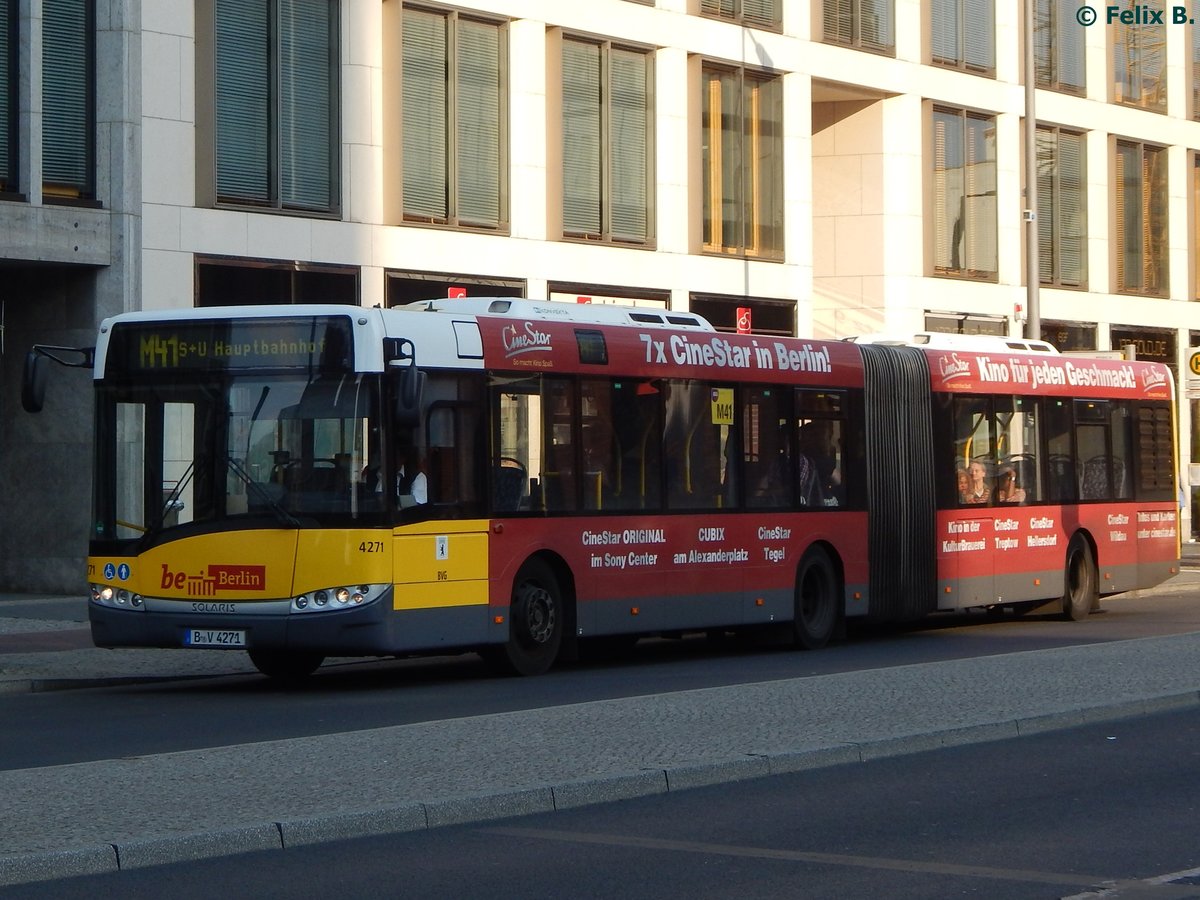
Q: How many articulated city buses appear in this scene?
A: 1